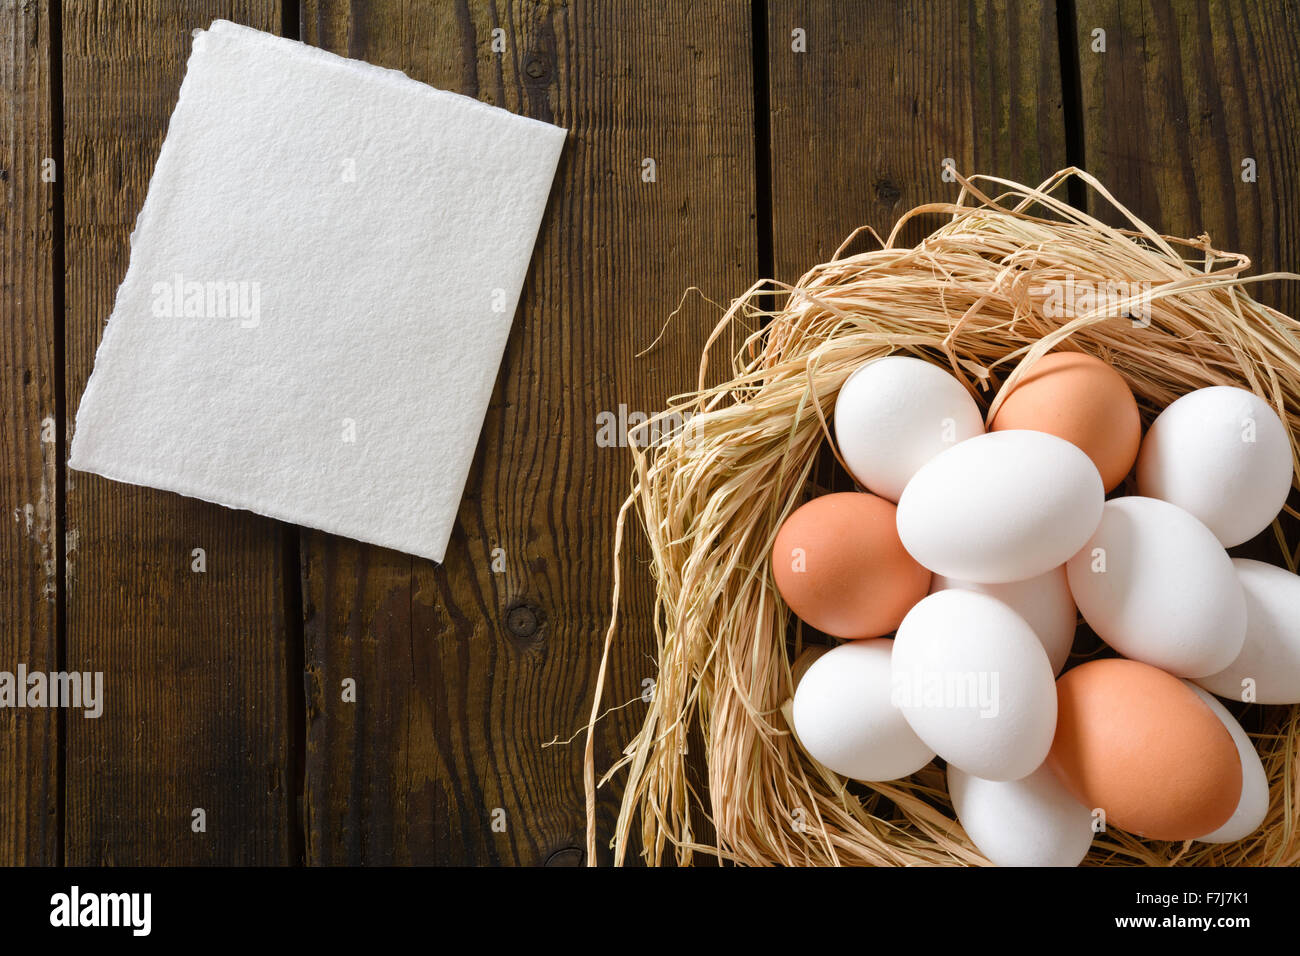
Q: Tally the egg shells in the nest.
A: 13